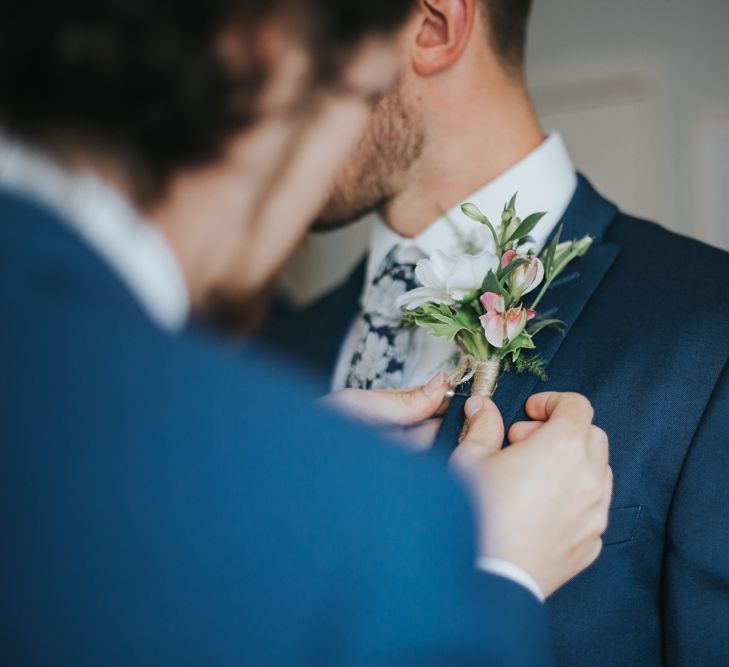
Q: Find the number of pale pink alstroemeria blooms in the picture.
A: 2